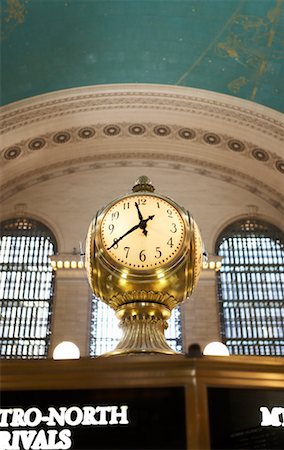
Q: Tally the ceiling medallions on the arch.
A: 12